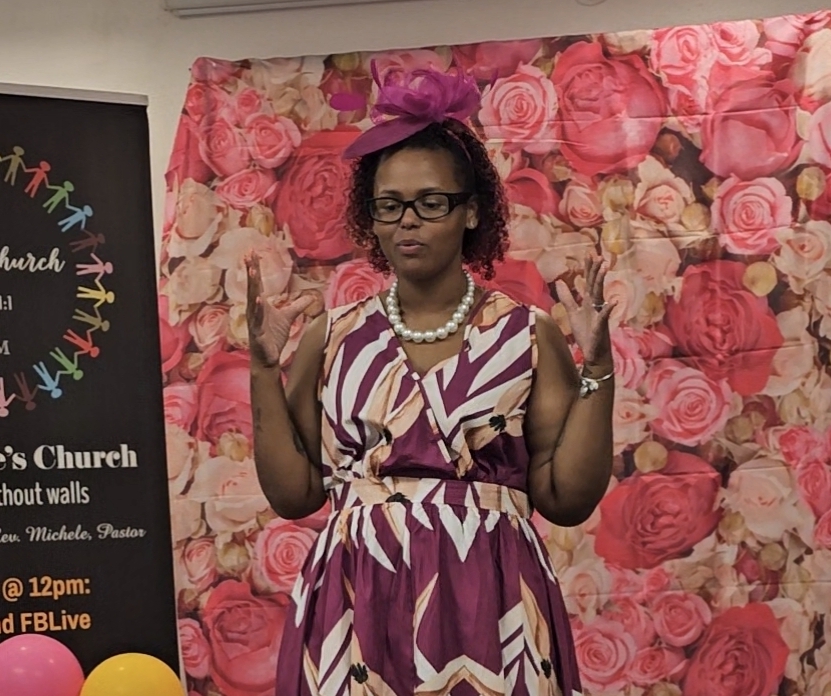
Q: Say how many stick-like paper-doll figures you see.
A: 13